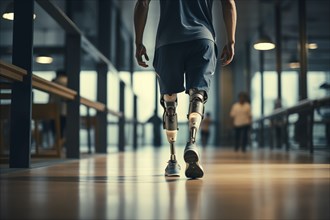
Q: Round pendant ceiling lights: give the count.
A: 5